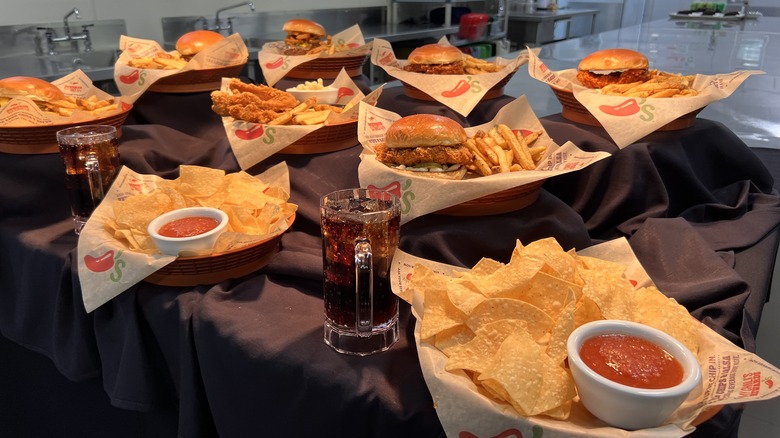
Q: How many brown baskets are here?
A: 9